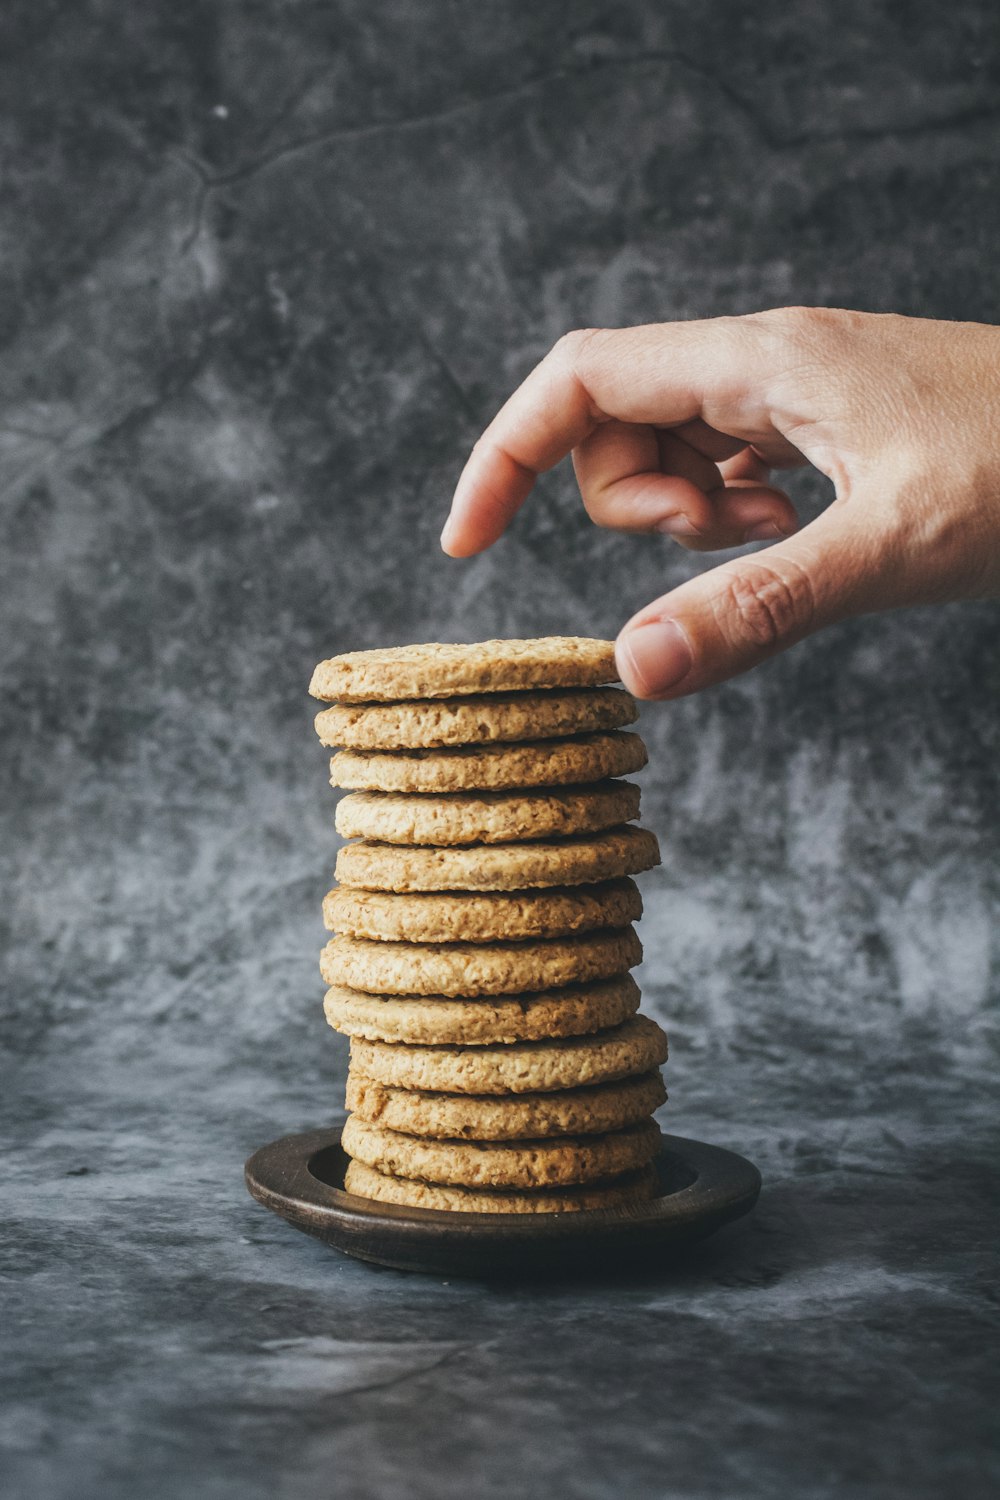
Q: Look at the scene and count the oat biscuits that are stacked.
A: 12